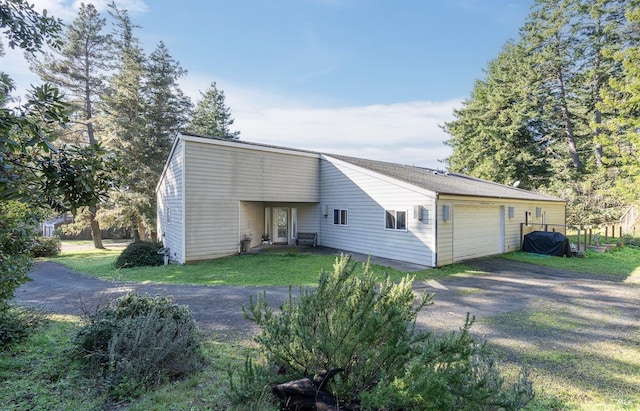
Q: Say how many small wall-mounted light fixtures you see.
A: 5